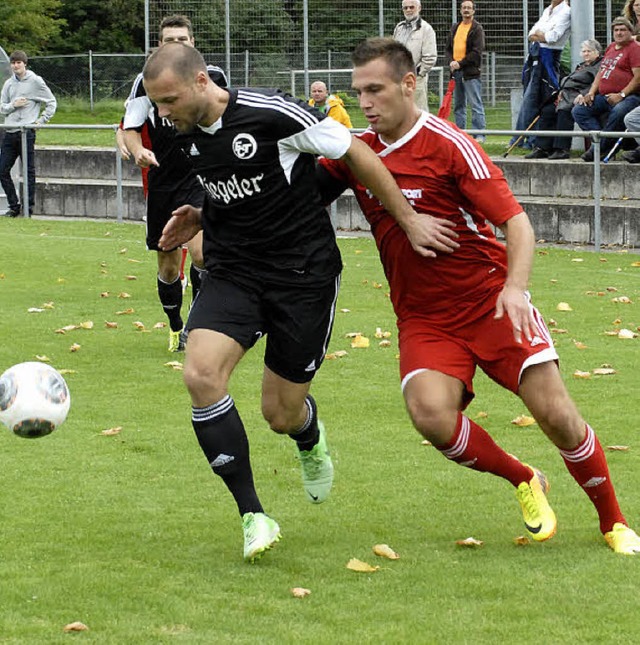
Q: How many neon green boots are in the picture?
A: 2